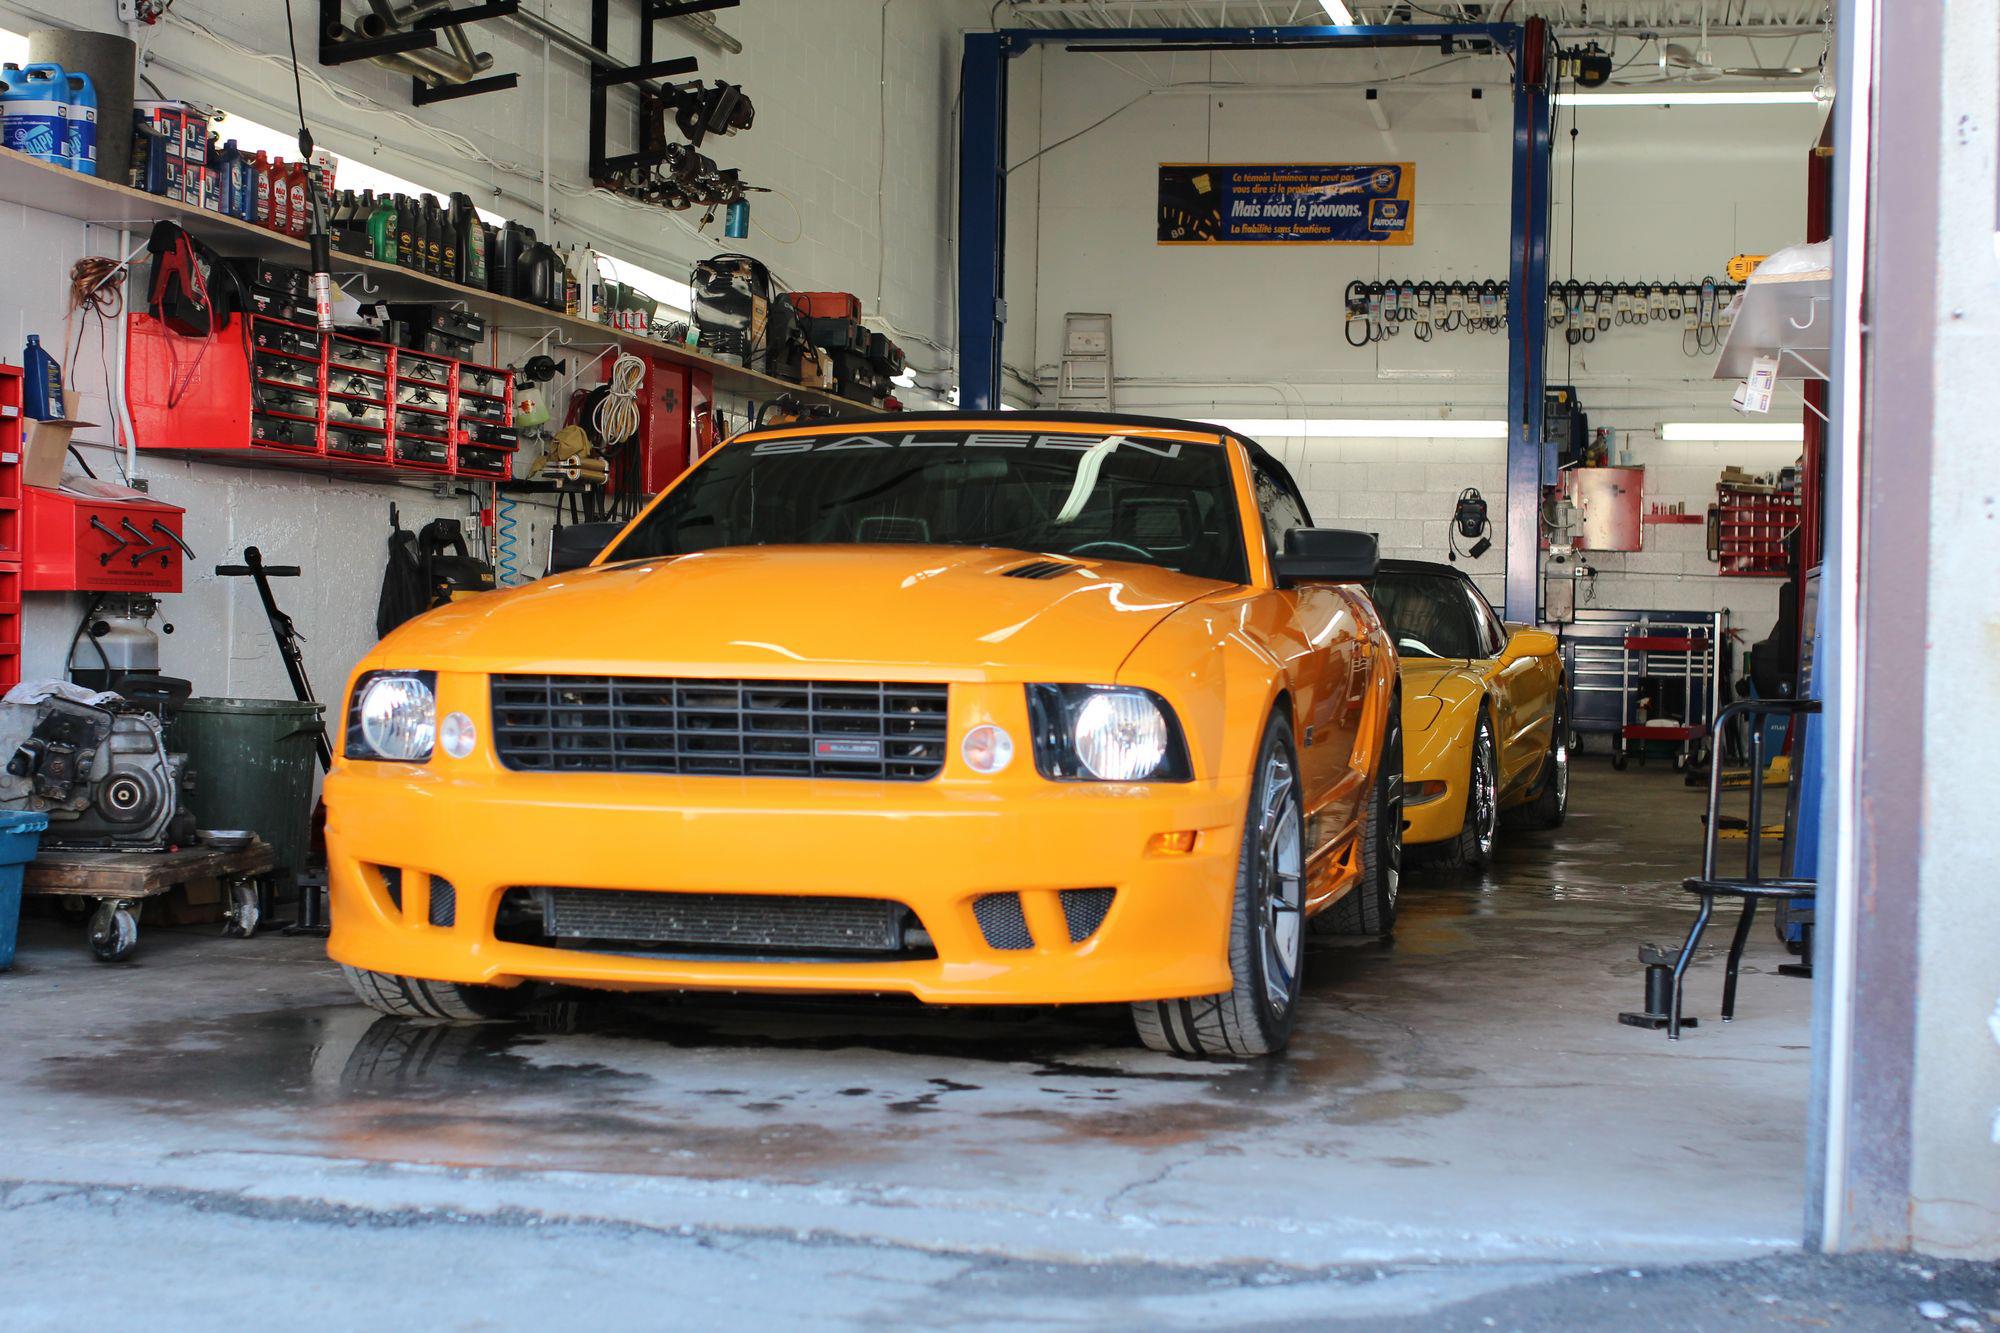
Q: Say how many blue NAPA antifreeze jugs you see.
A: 2